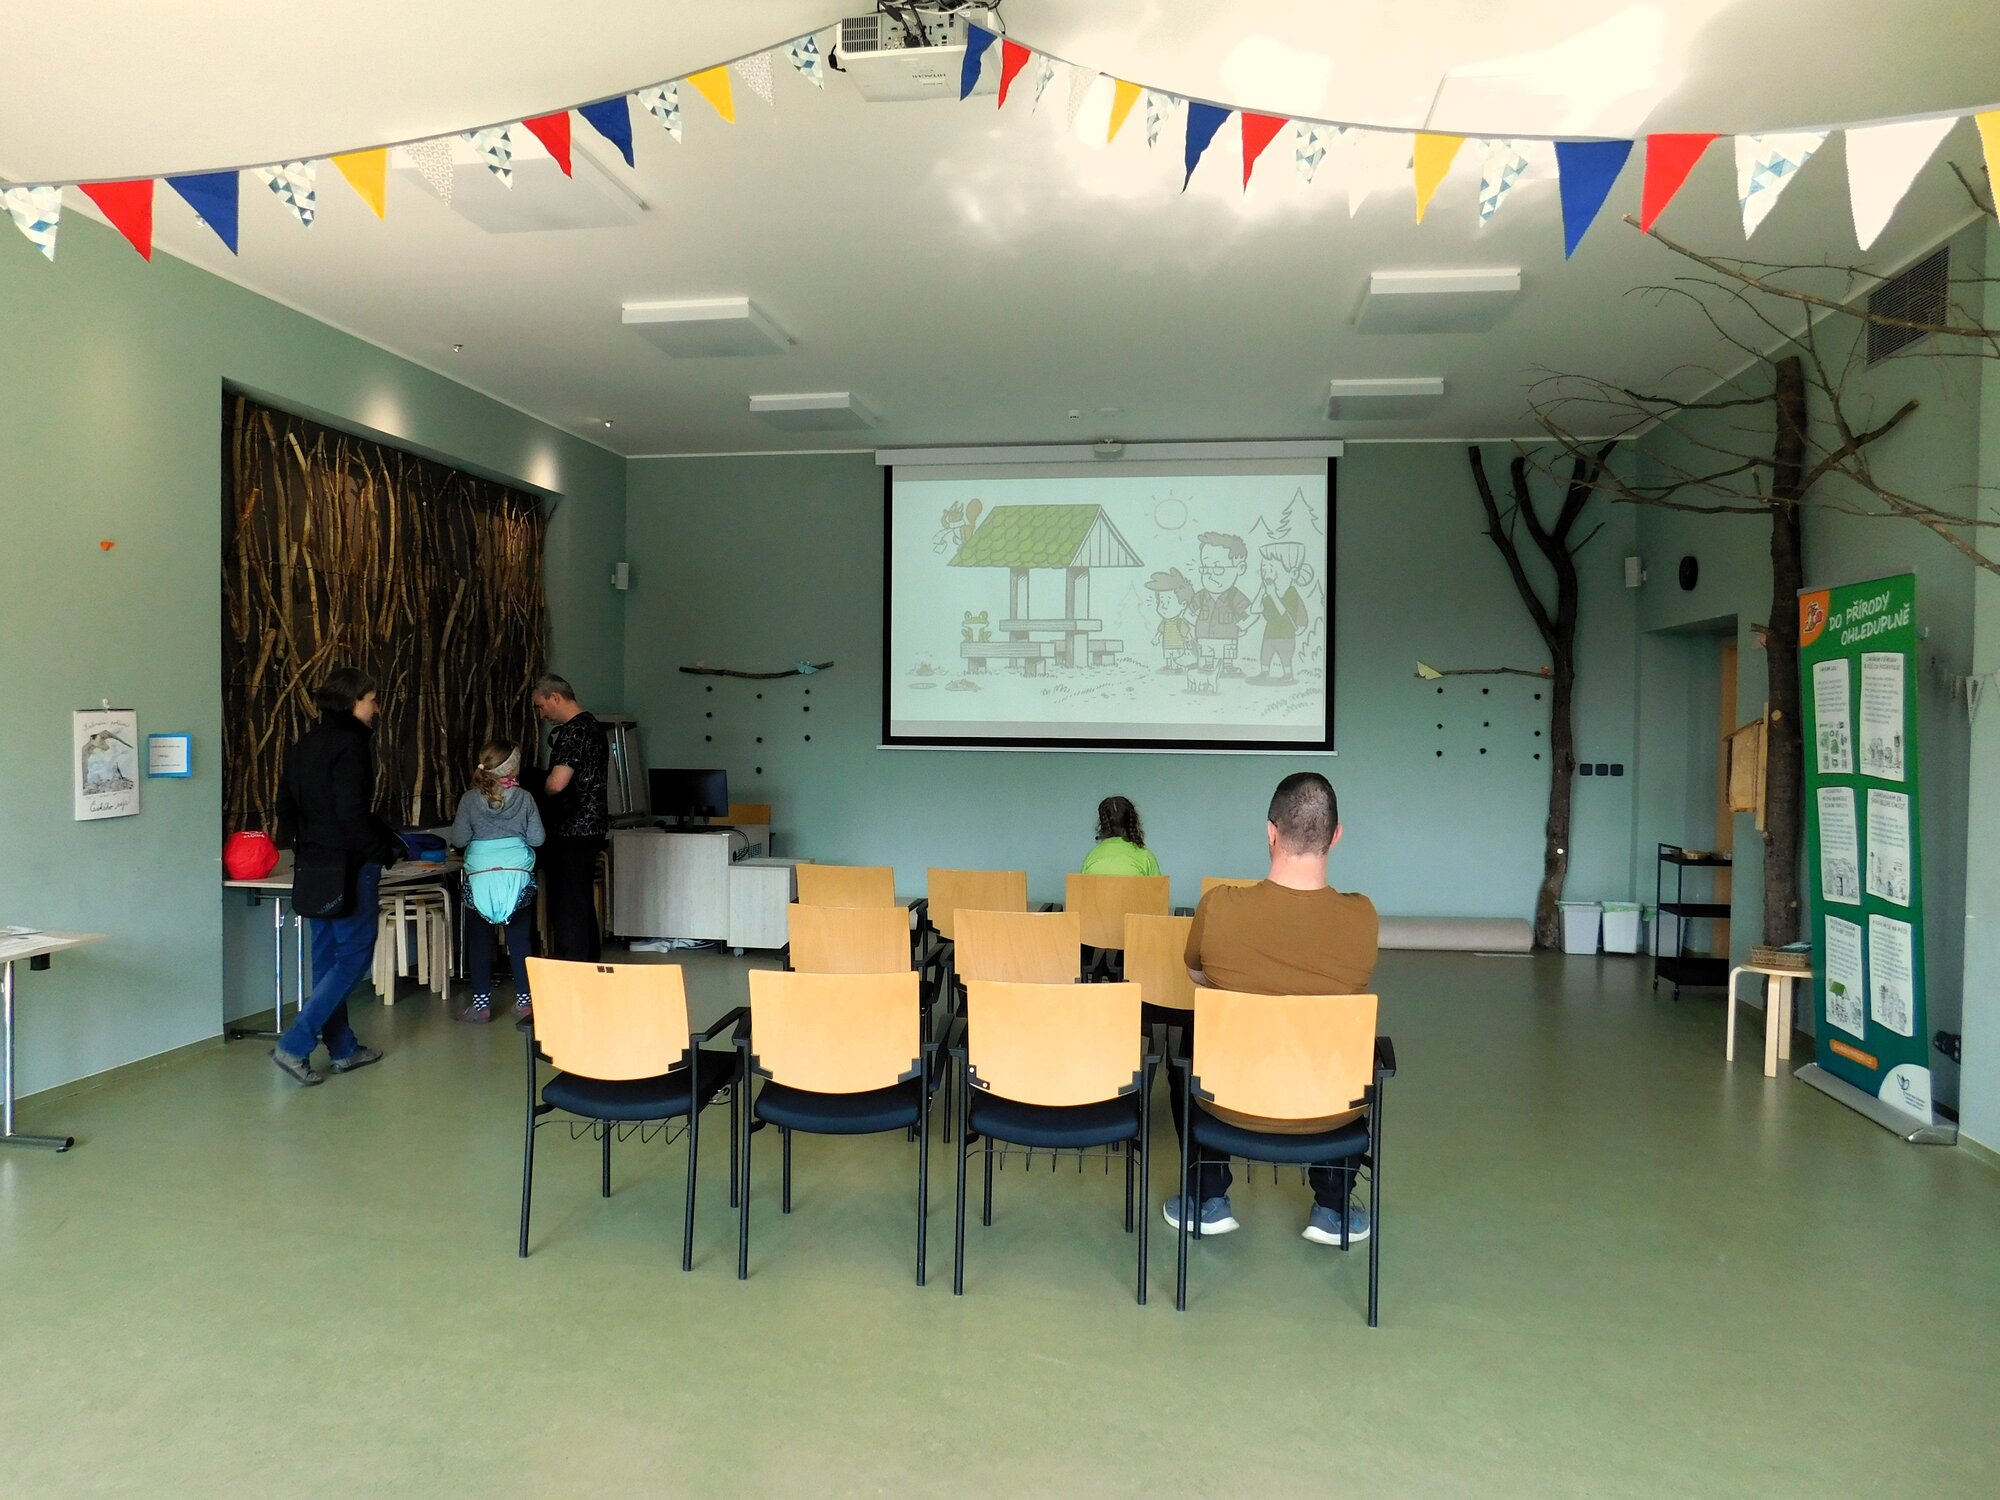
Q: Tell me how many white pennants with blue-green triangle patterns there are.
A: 10